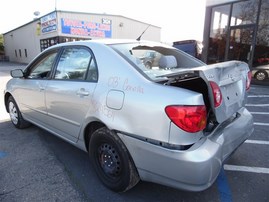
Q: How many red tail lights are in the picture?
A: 3